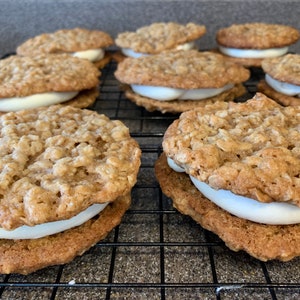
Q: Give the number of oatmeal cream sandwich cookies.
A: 8